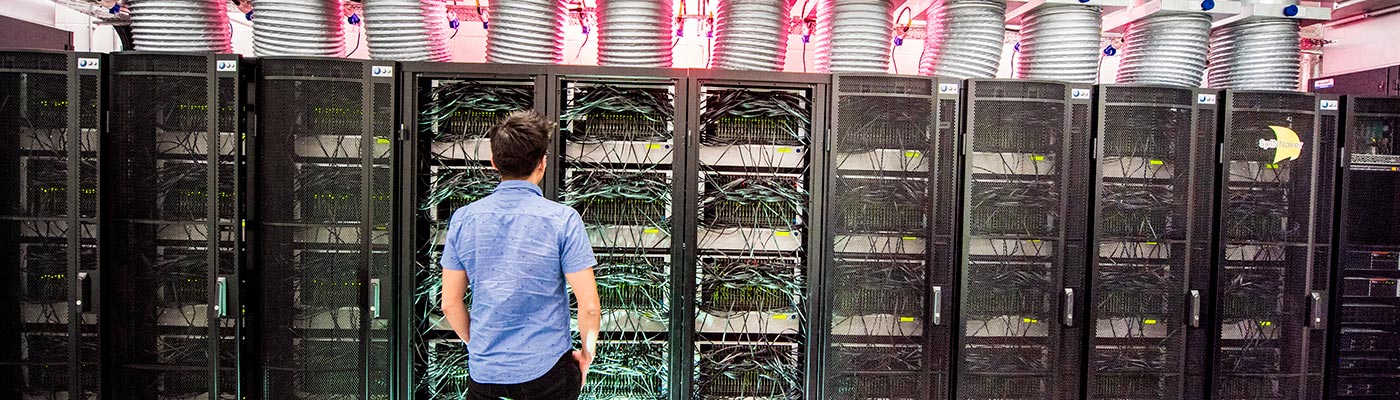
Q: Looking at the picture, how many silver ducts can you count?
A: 11